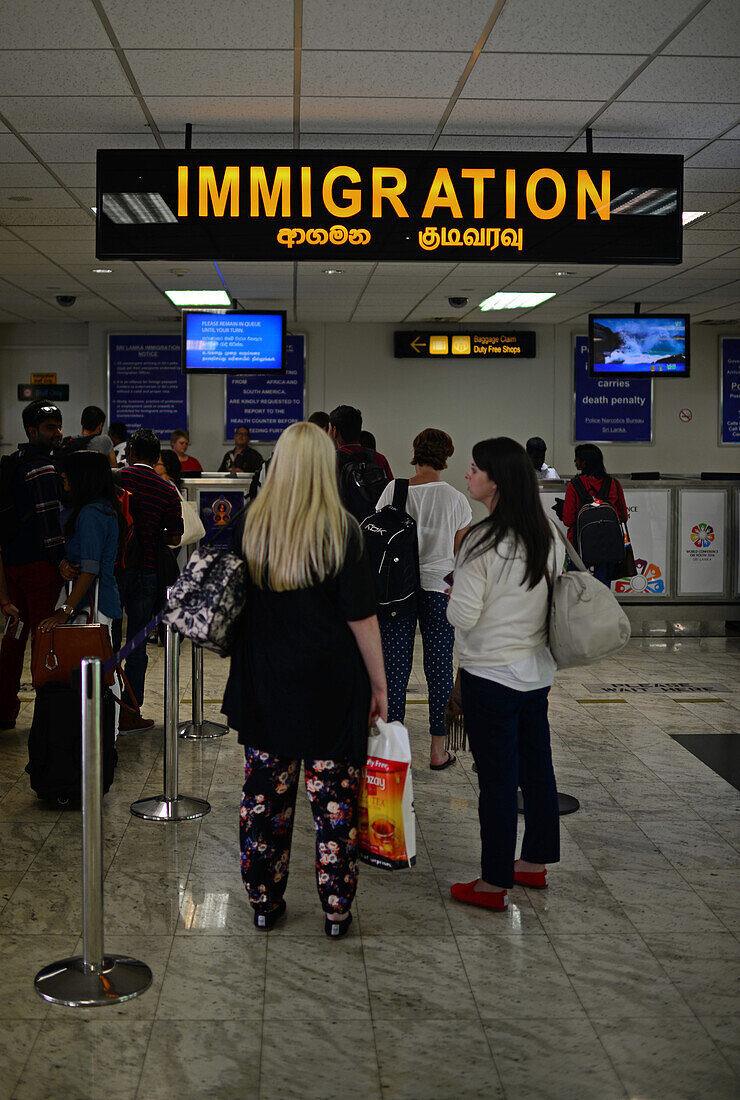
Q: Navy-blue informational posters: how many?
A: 4